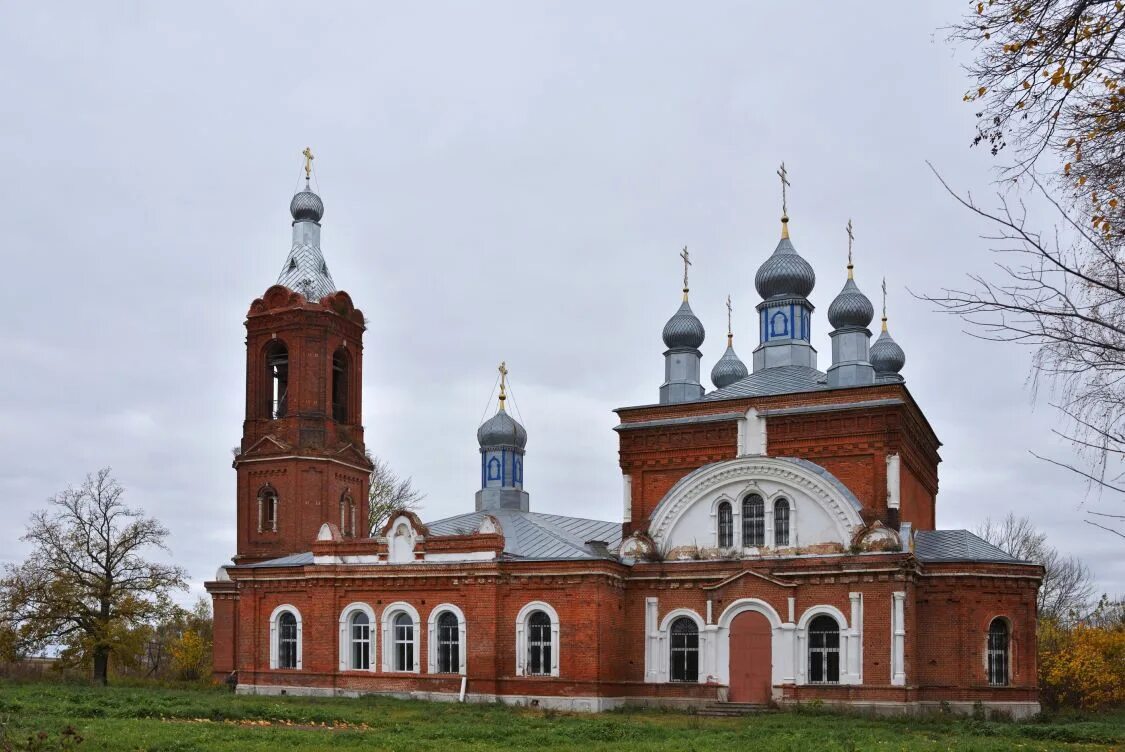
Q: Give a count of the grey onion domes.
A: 7